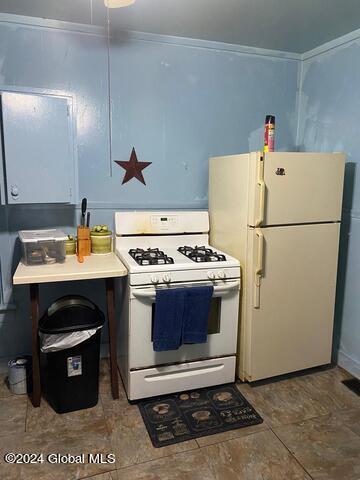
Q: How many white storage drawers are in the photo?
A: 1